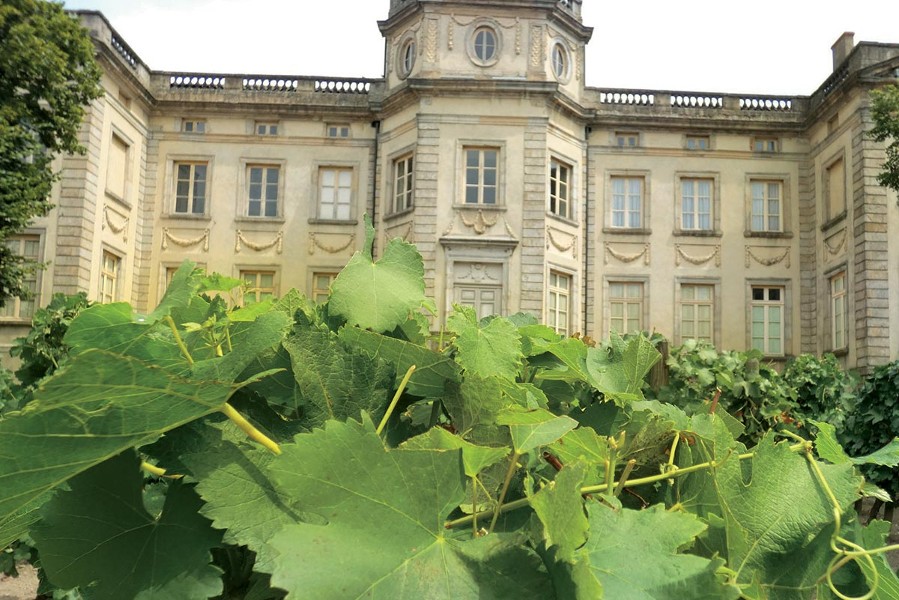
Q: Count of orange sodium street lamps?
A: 0